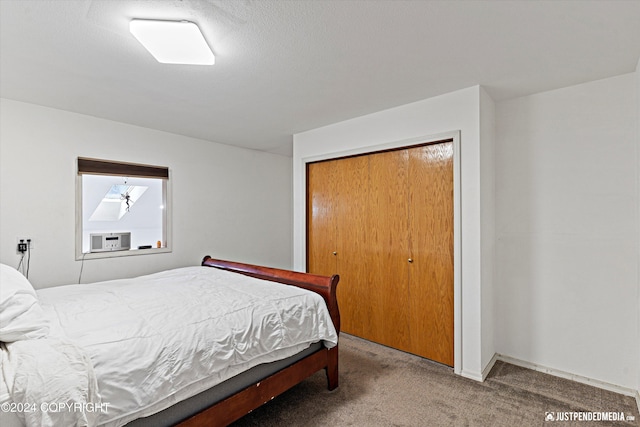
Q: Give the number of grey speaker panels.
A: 2